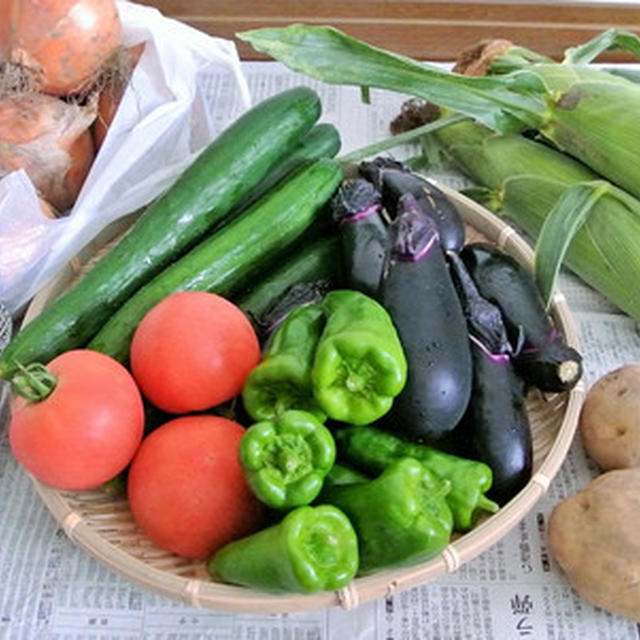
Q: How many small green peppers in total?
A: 6